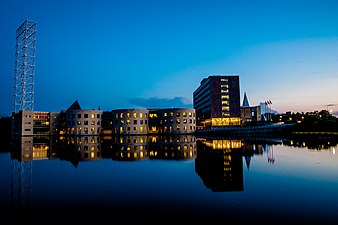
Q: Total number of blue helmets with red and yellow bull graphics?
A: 0